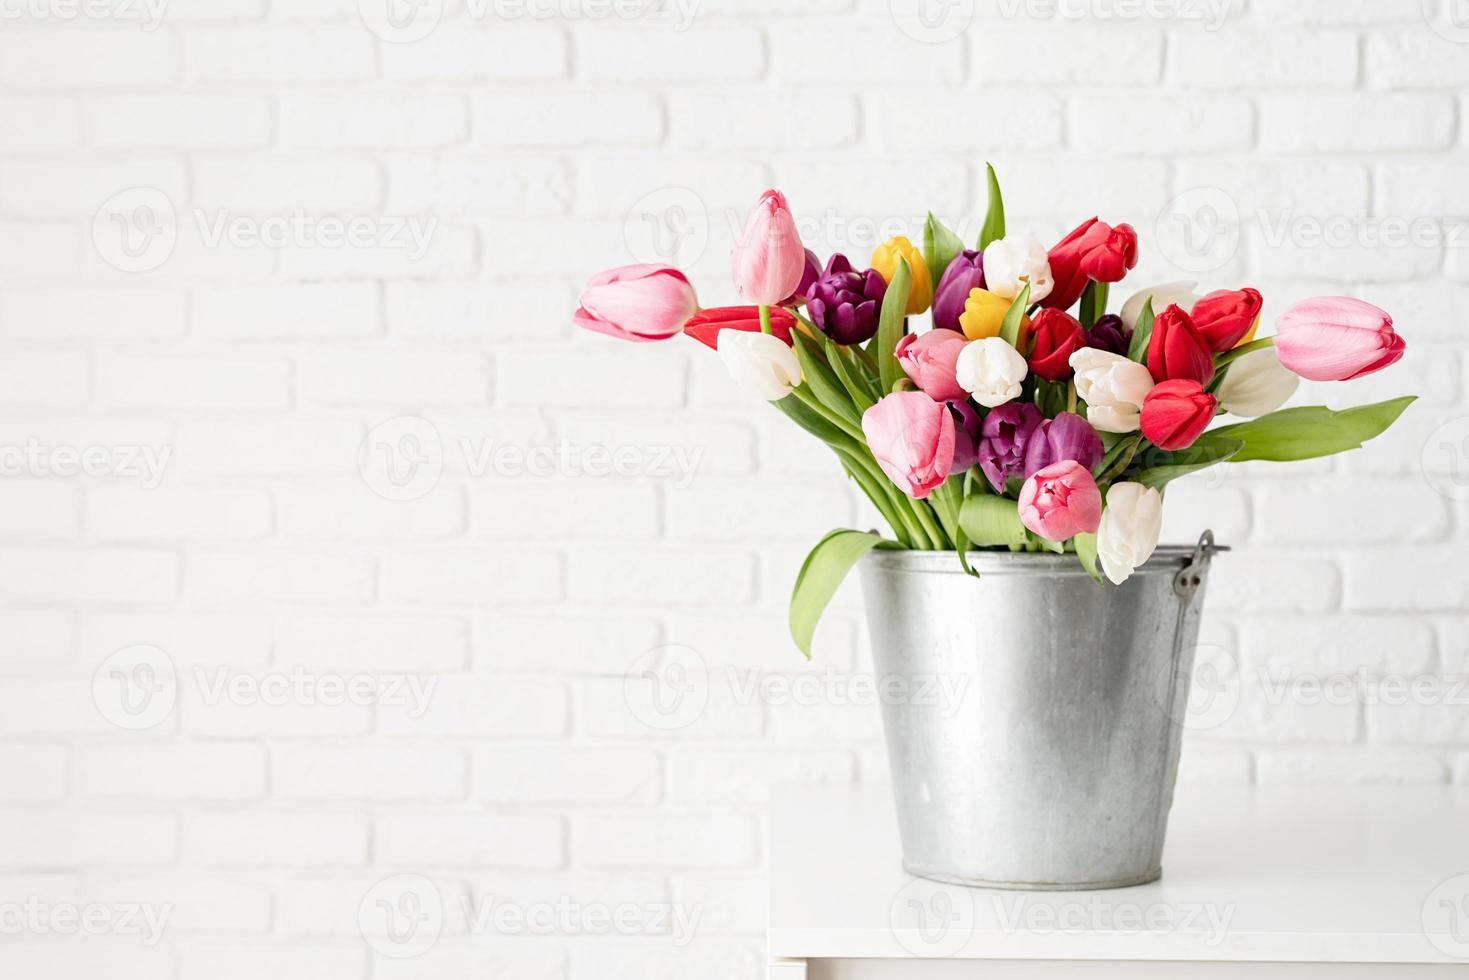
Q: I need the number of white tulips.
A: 7